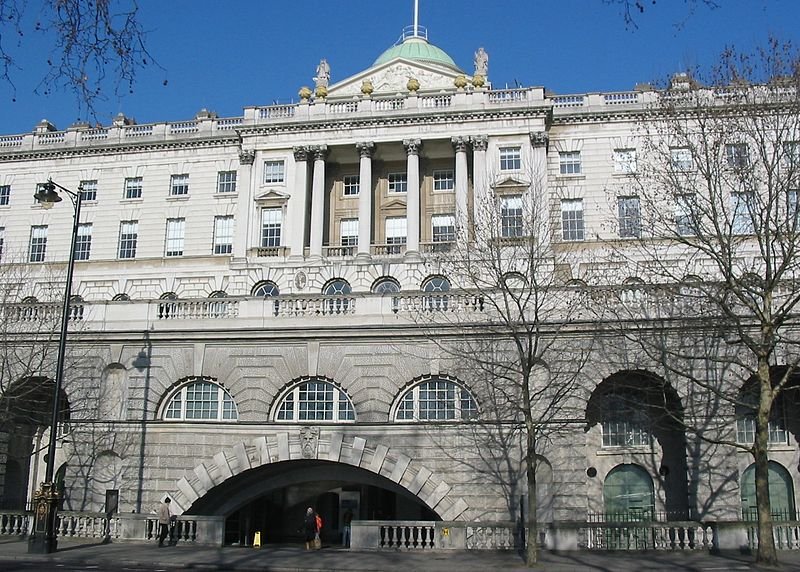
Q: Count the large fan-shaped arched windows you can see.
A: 3